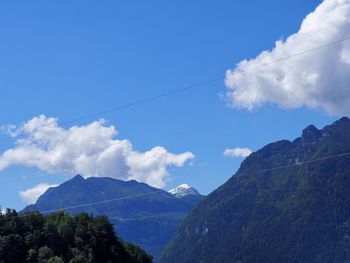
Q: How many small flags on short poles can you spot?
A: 0